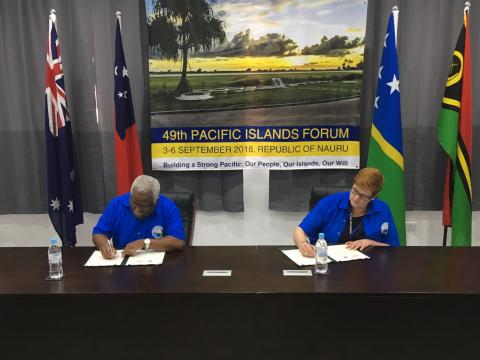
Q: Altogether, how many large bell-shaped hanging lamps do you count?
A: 0